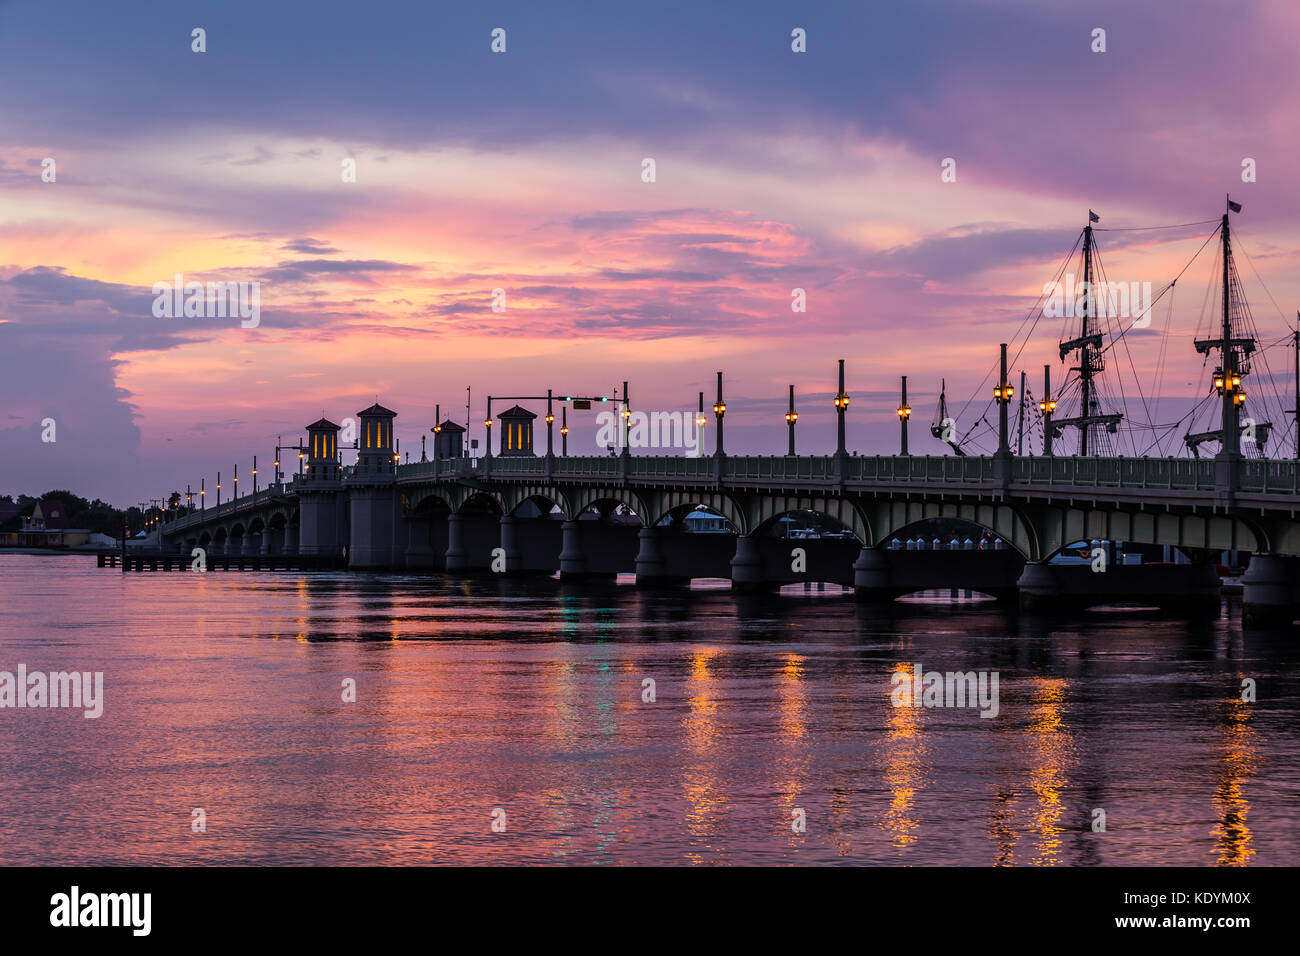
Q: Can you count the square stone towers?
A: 4